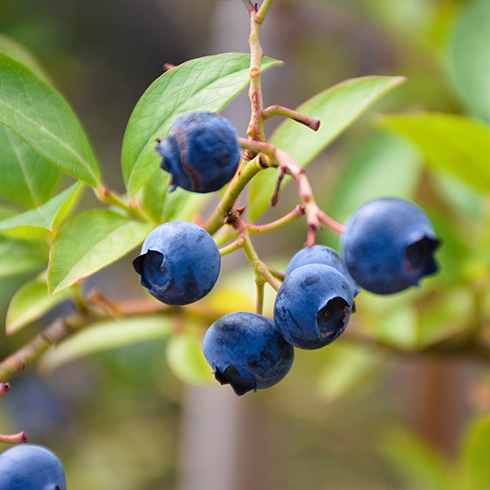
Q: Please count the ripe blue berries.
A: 7